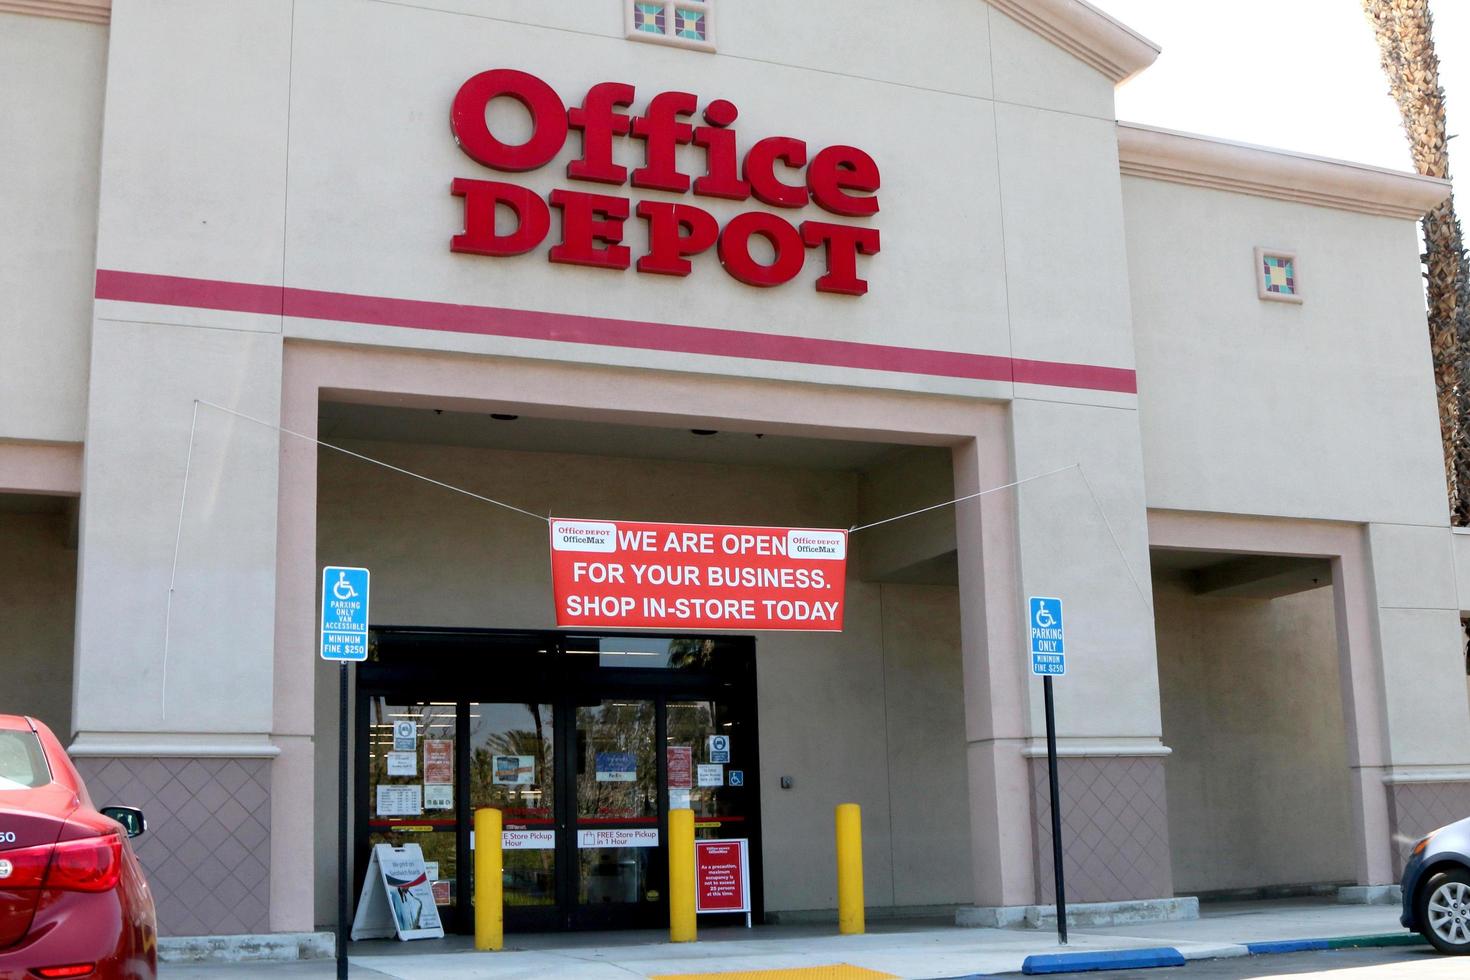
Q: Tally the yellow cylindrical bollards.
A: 3